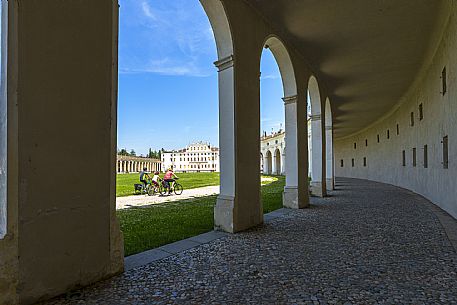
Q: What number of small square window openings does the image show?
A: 15